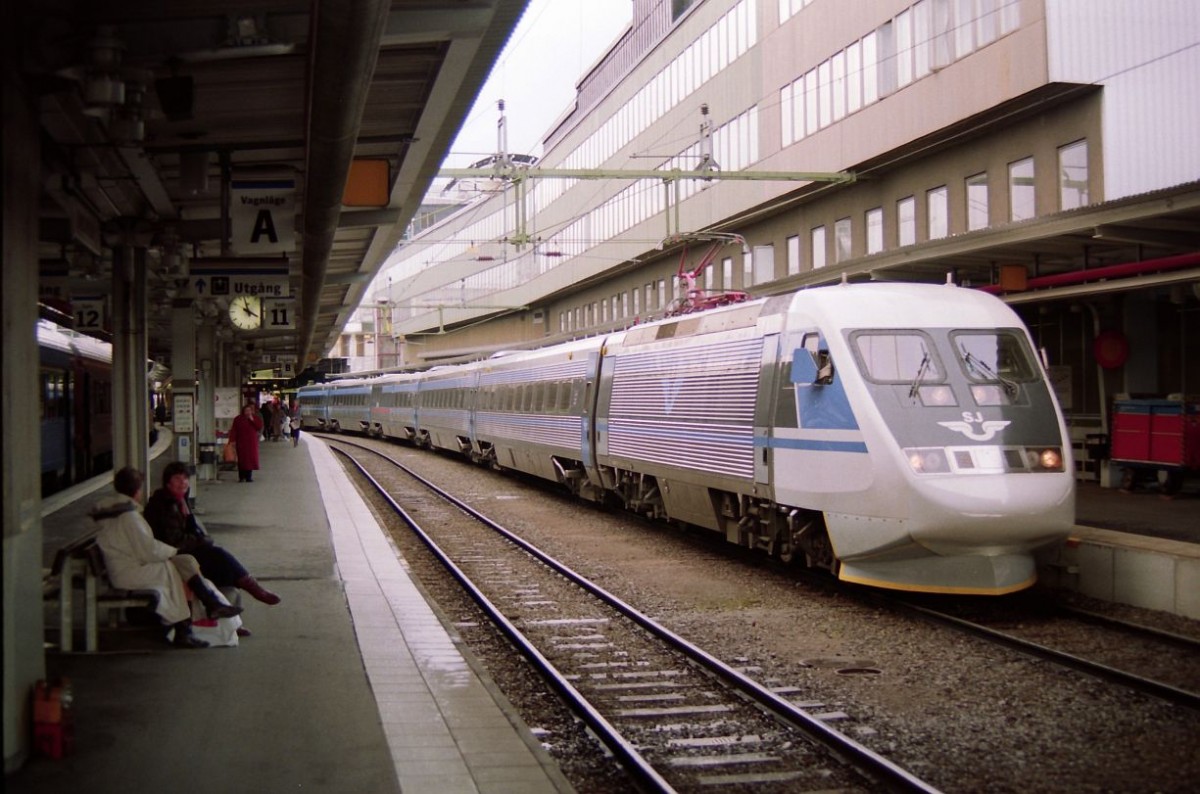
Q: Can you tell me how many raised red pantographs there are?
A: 1